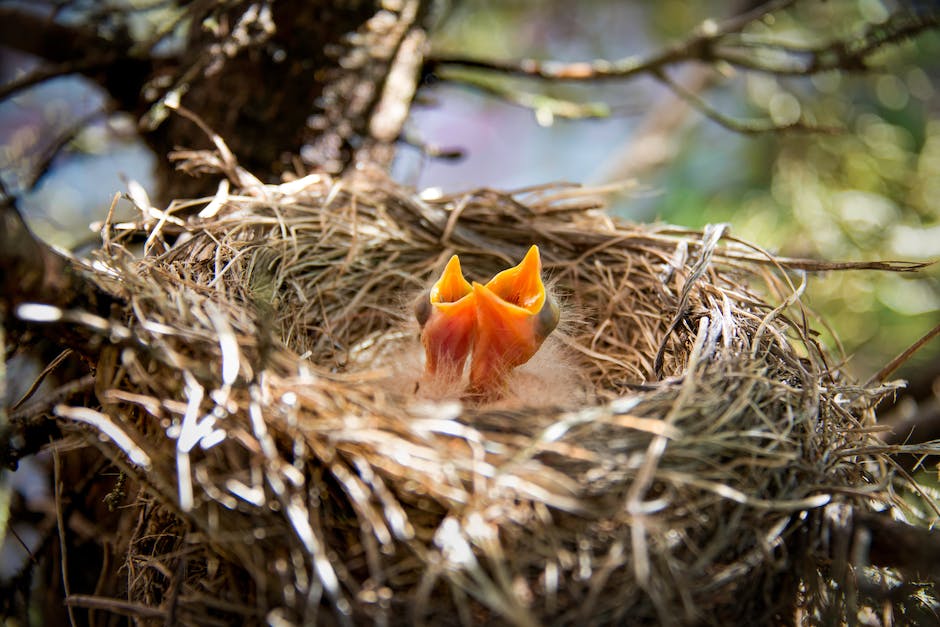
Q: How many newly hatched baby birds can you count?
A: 2